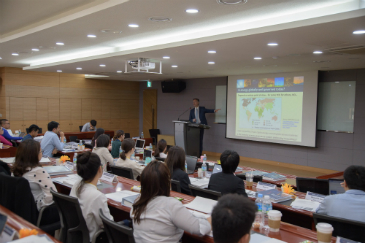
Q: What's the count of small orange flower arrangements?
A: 3